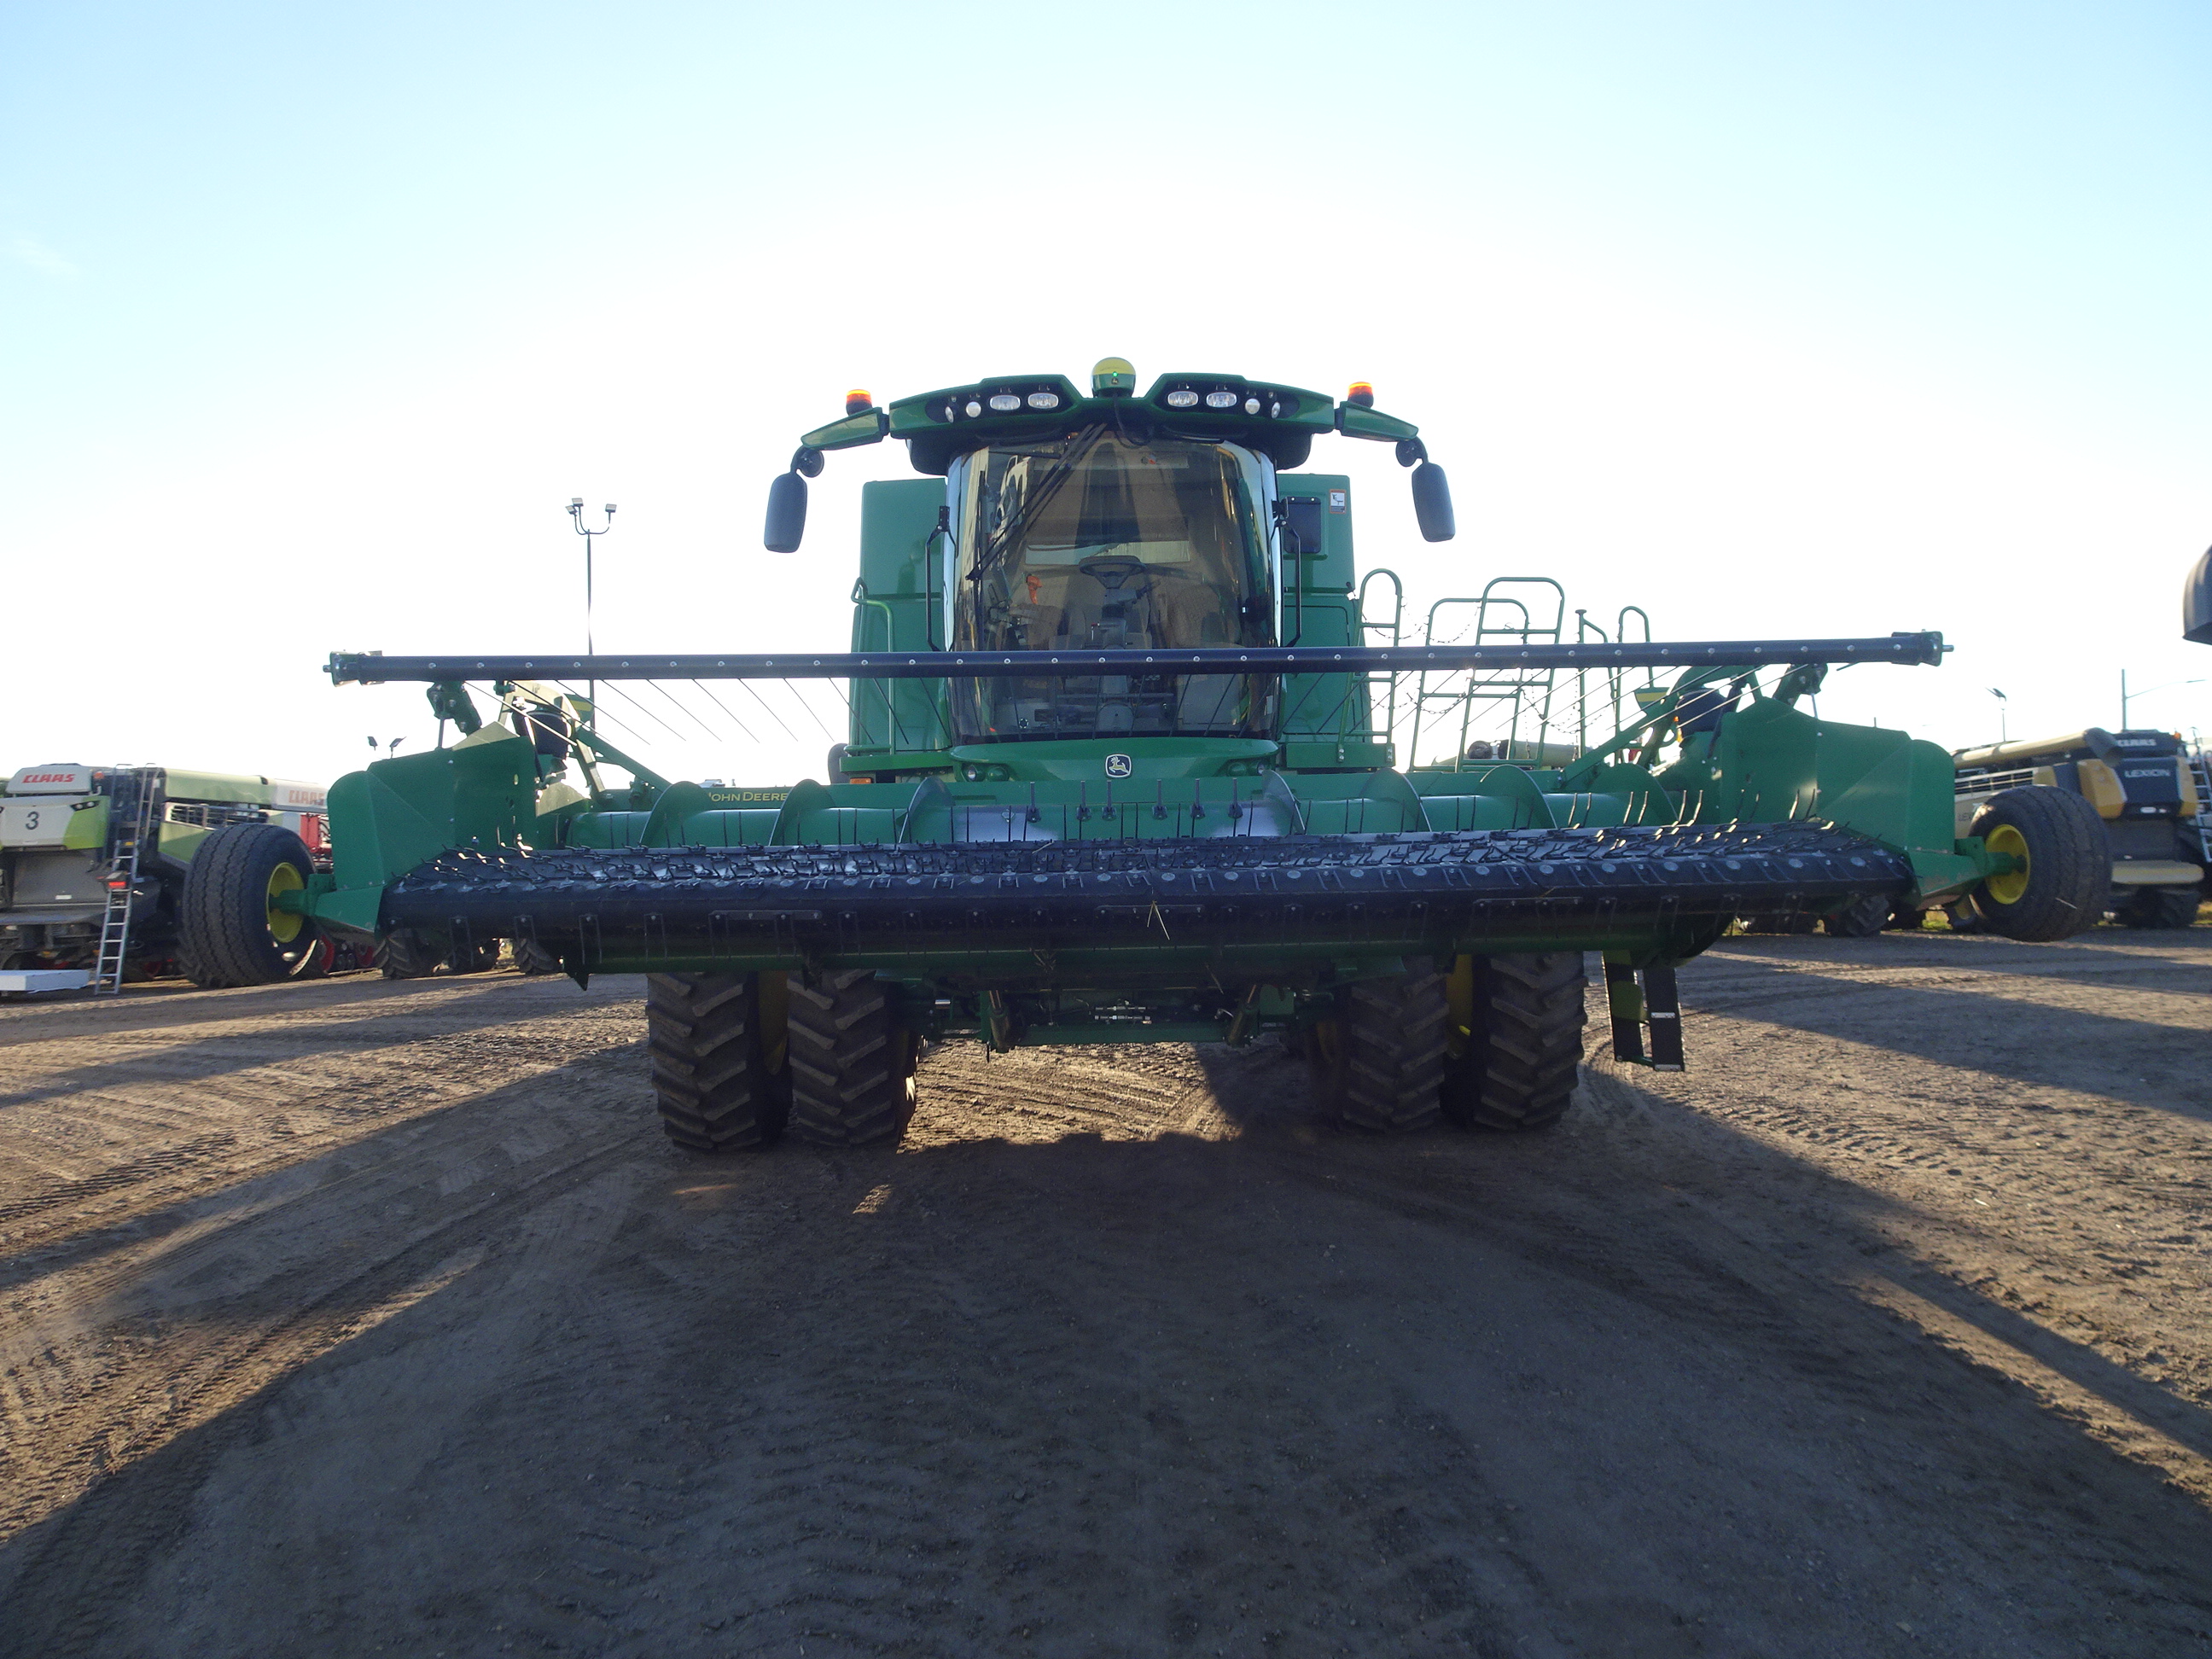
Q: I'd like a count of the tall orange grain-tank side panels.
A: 0